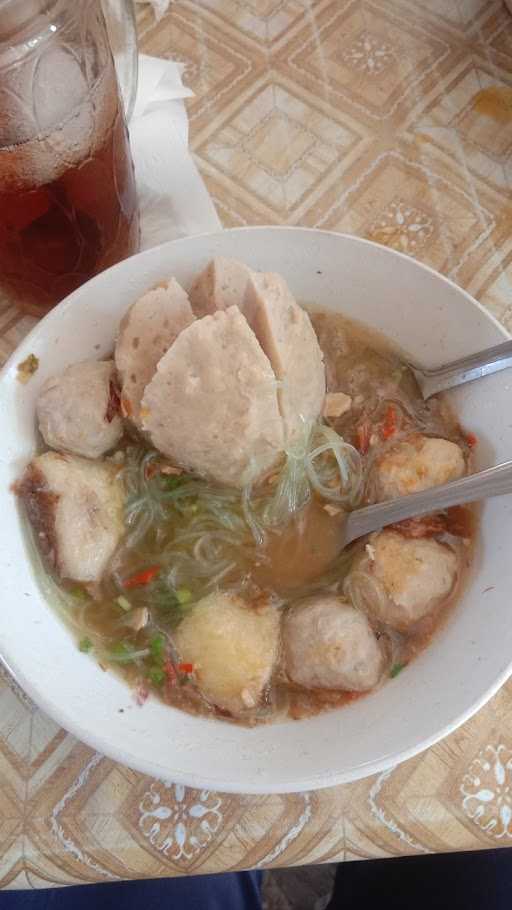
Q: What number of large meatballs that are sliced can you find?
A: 1